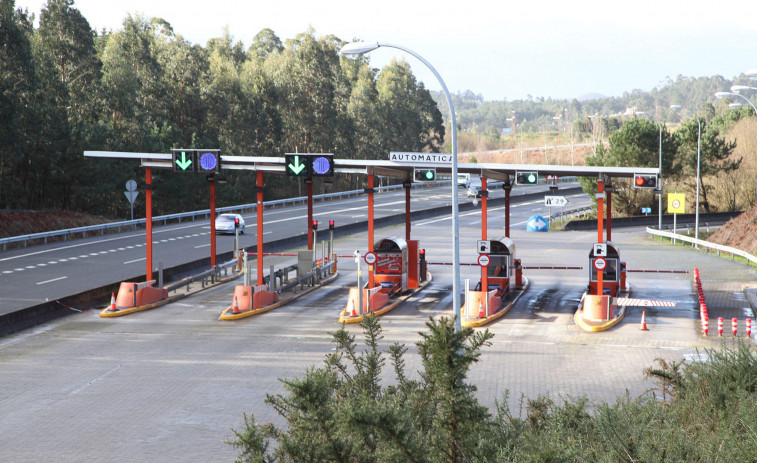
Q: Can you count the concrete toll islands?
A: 5